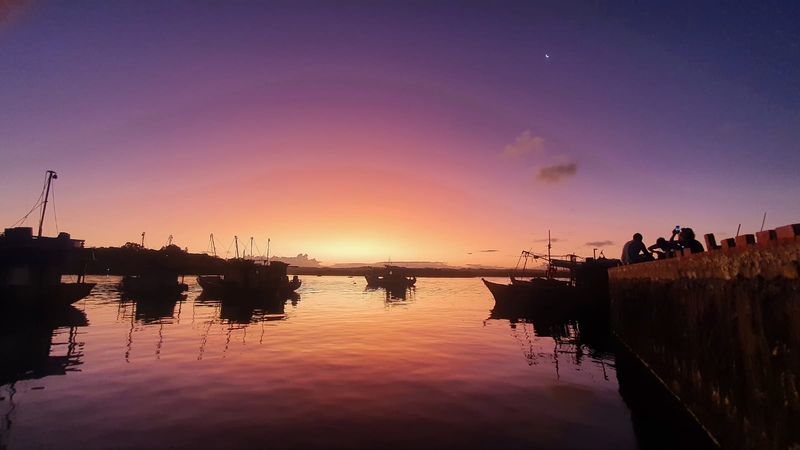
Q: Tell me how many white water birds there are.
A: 0